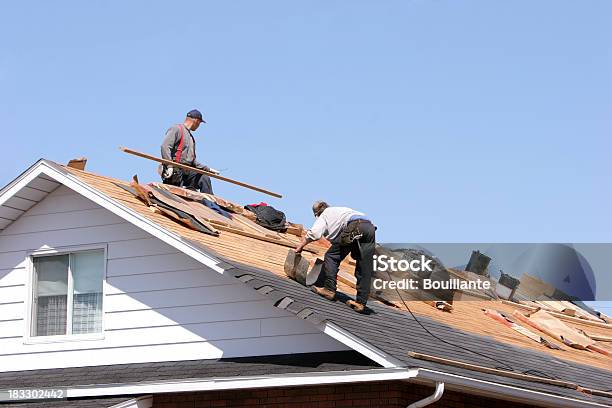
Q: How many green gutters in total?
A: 0